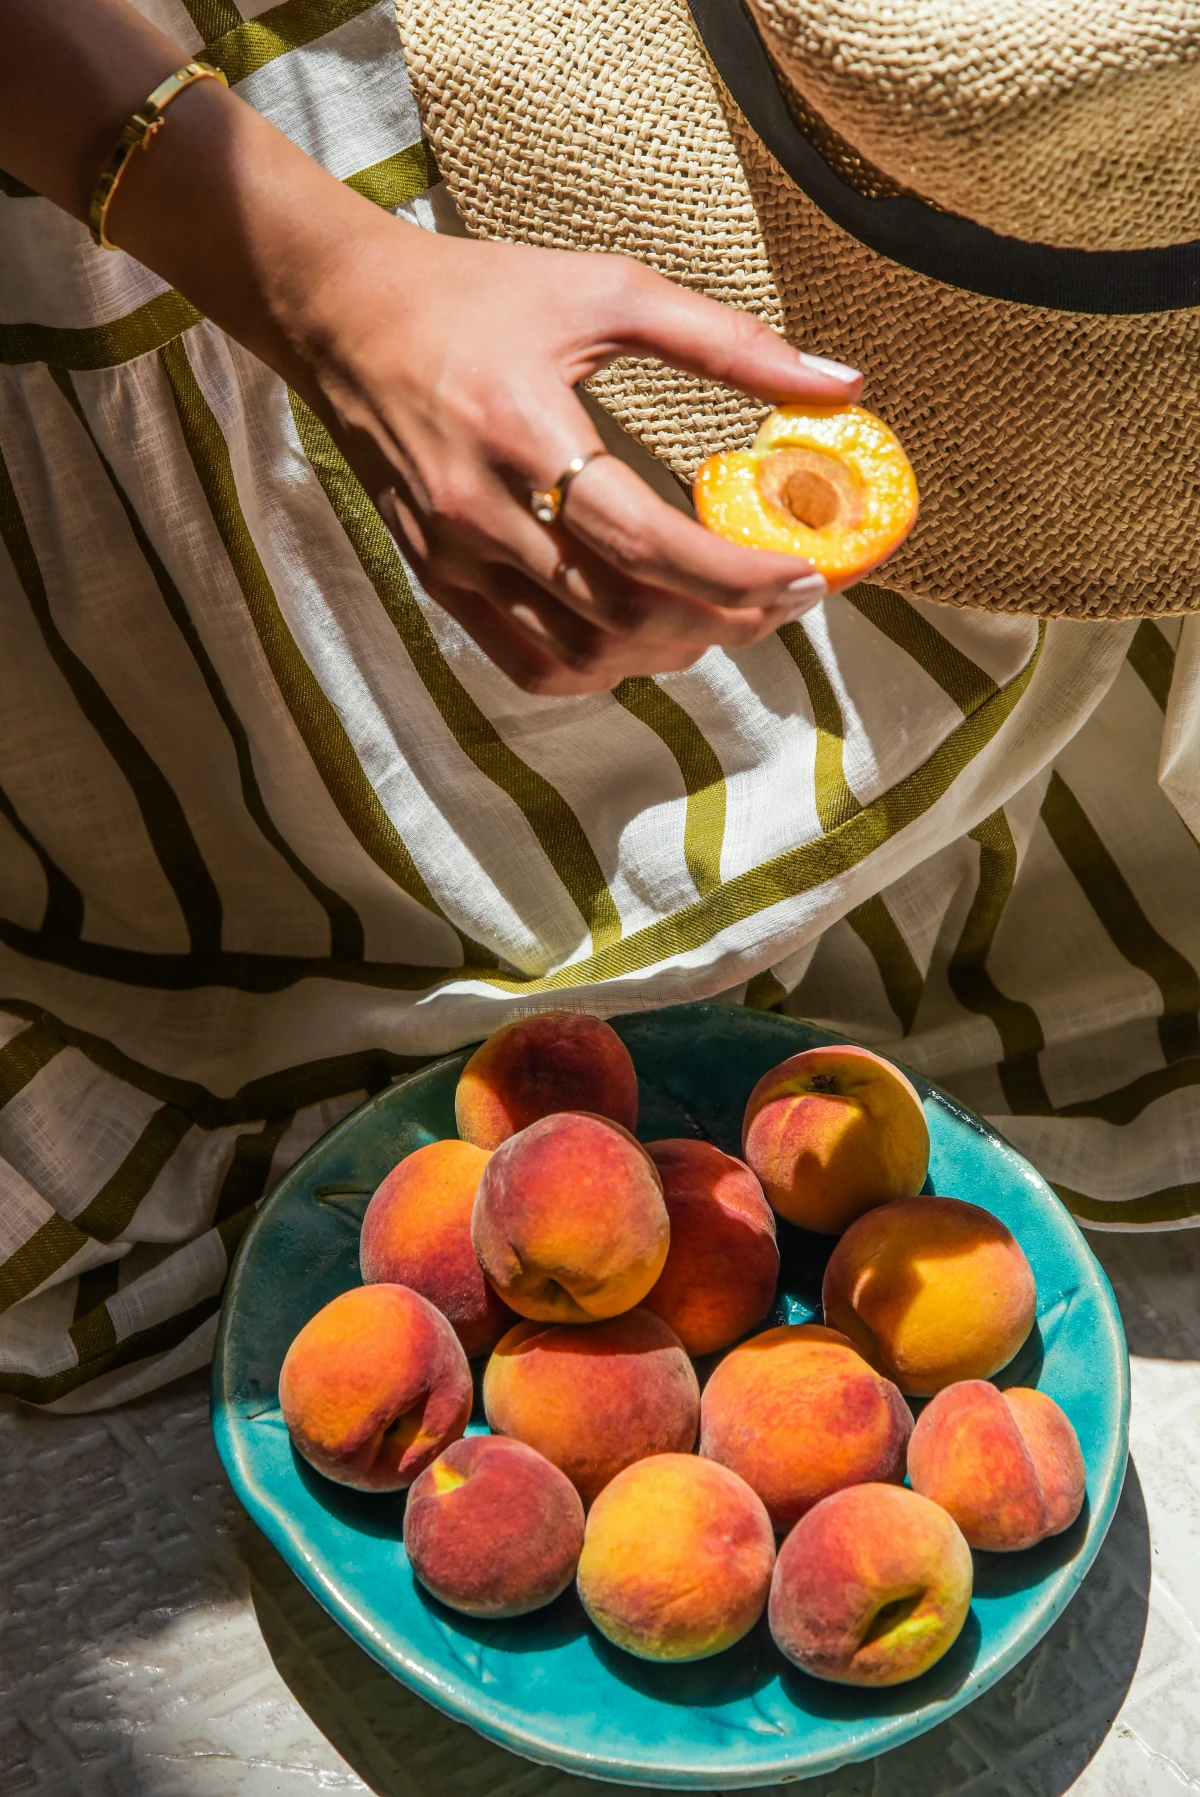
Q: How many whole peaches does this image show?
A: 13